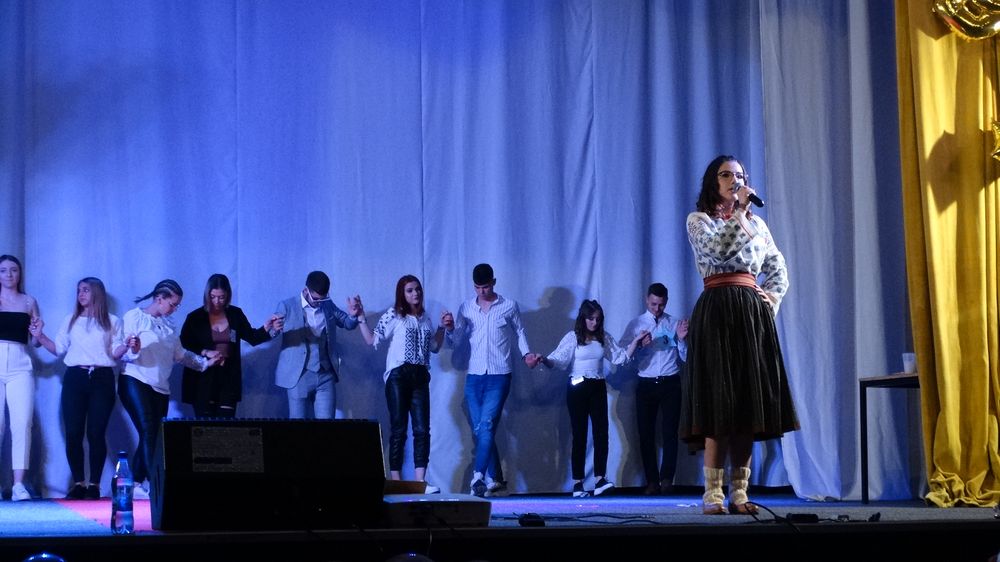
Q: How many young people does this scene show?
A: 10